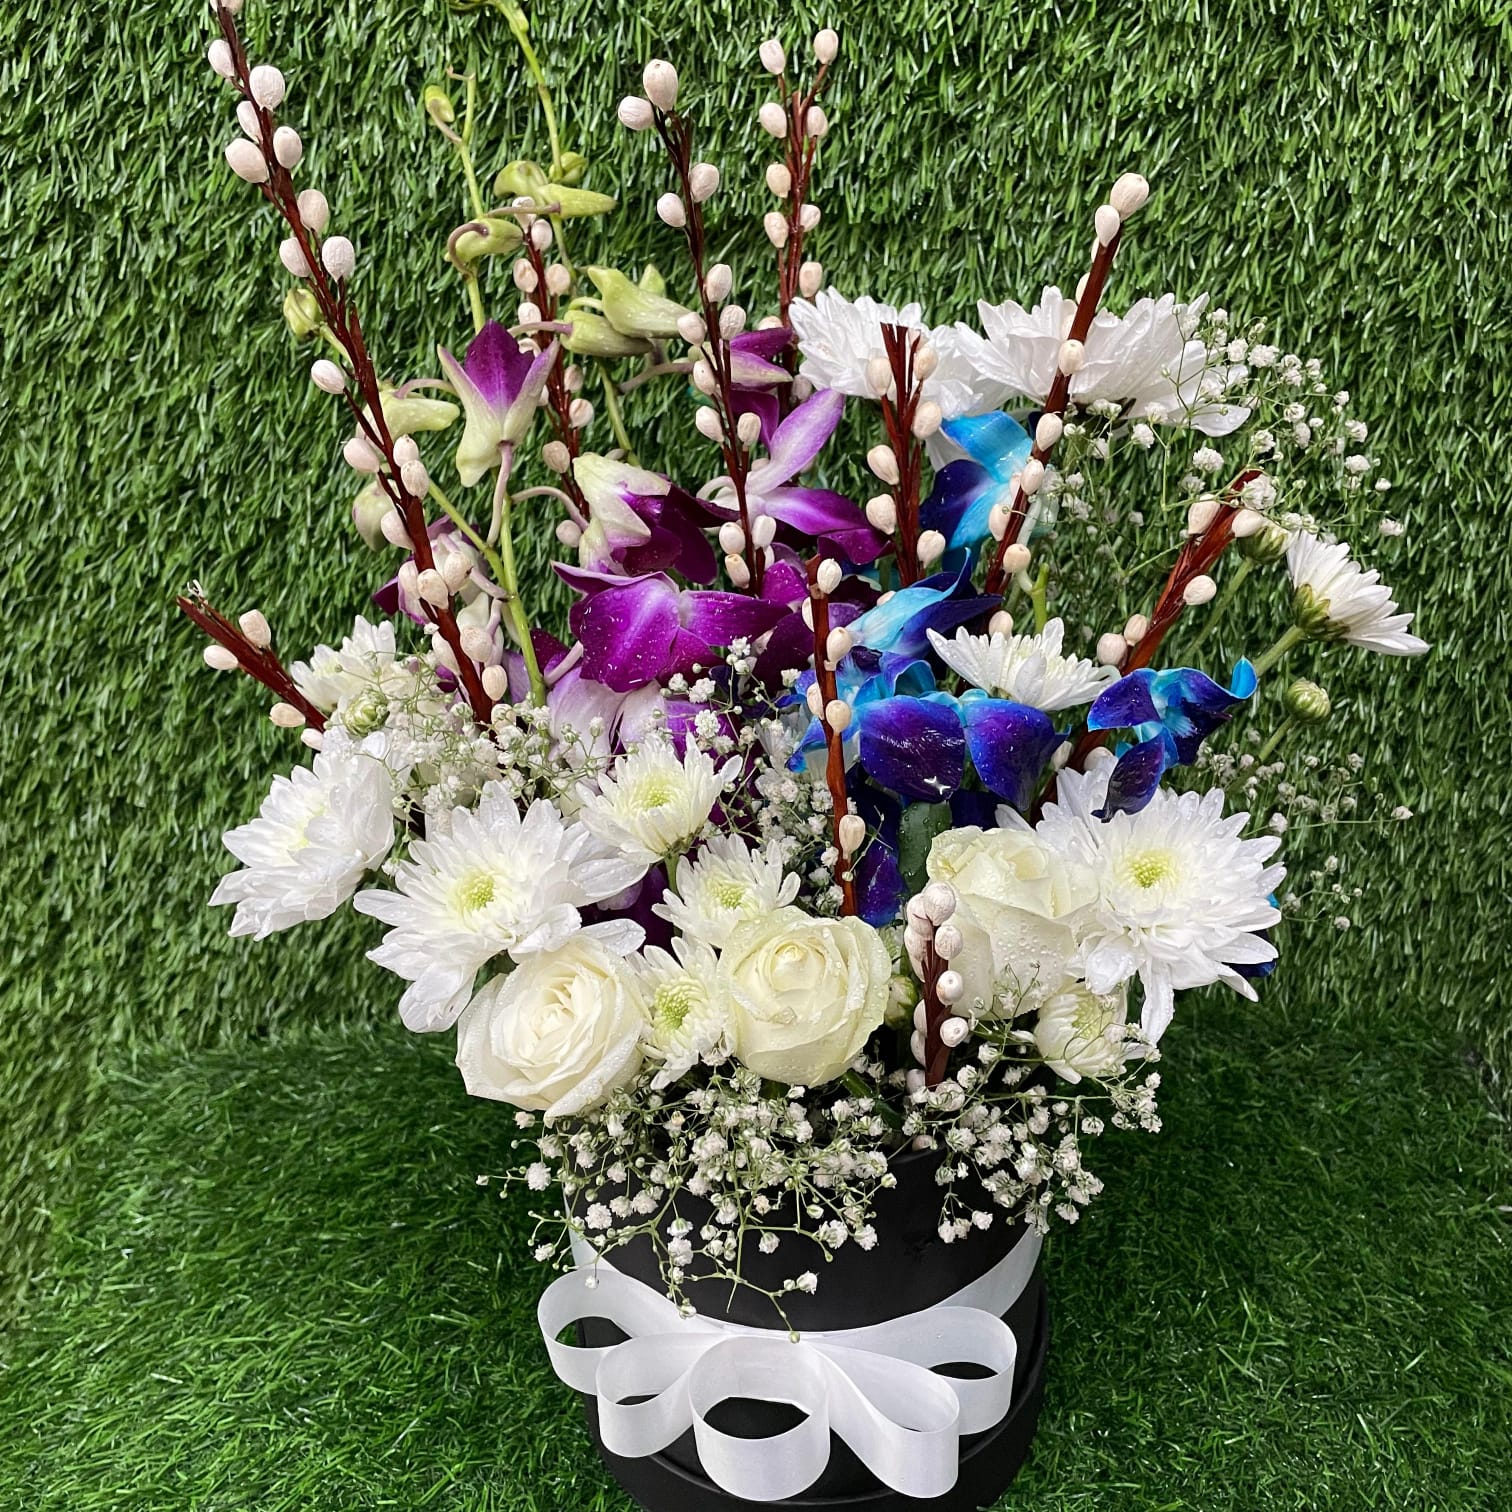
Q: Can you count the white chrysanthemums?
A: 12